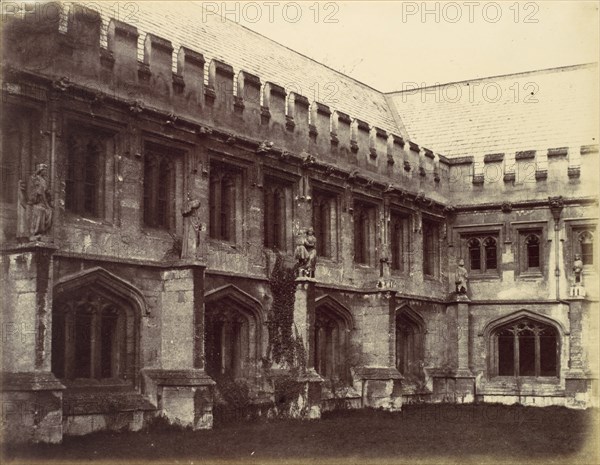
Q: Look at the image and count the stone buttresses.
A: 6